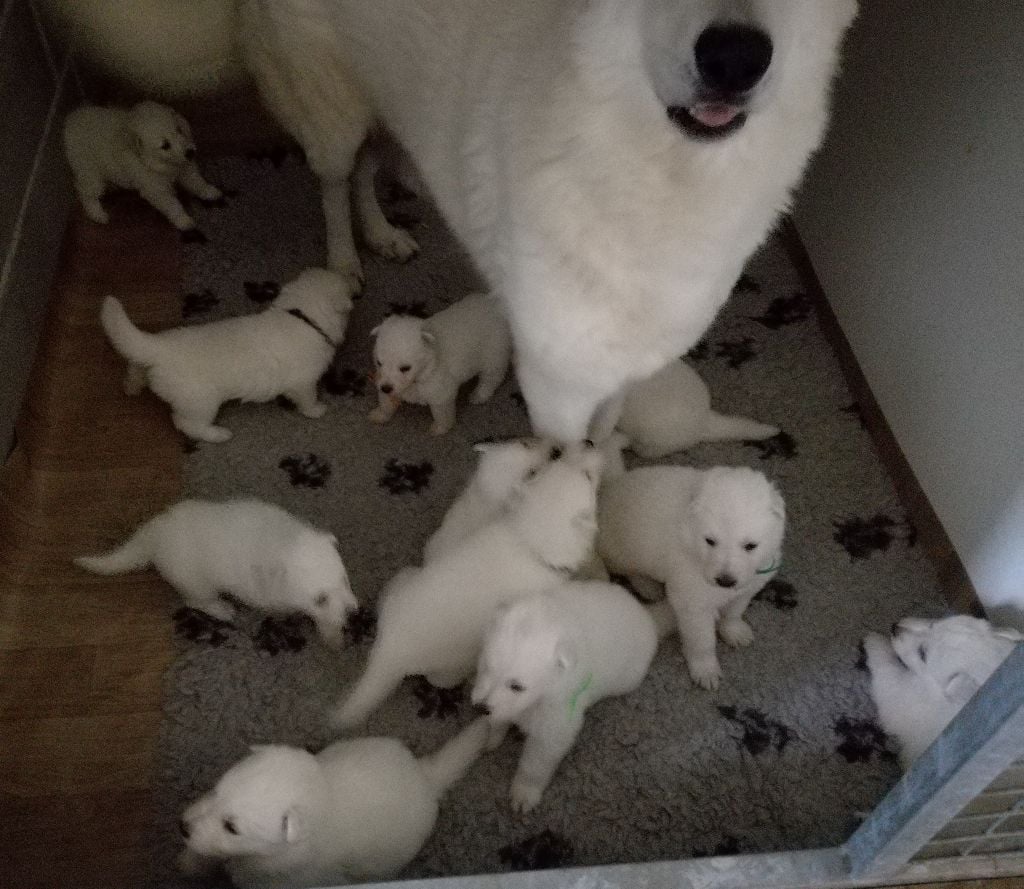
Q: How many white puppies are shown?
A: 11